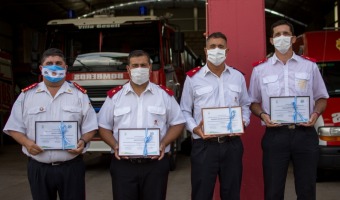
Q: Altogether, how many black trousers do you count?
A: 4